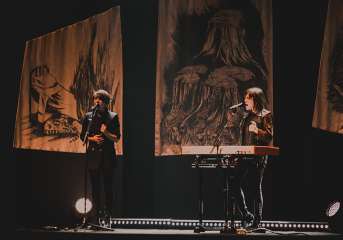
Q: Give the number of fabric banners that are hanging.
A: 3